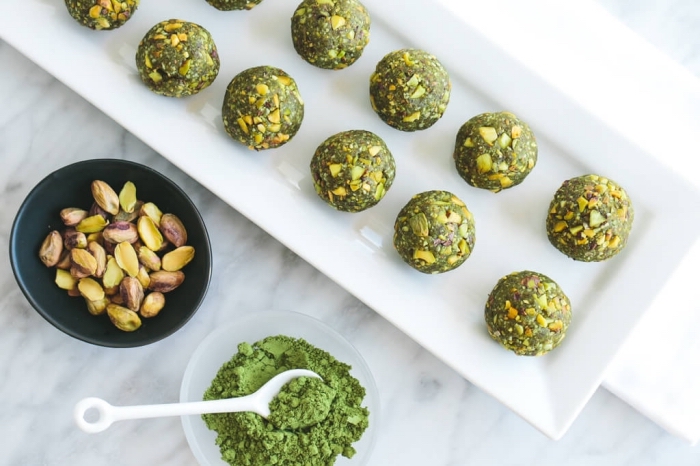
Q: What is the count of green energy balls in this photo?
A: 11